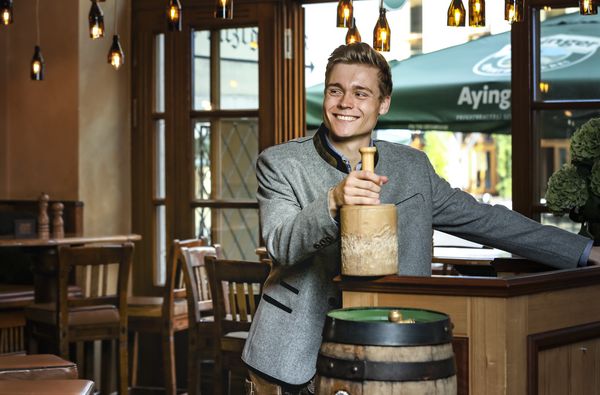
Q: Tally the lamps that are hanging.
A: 13